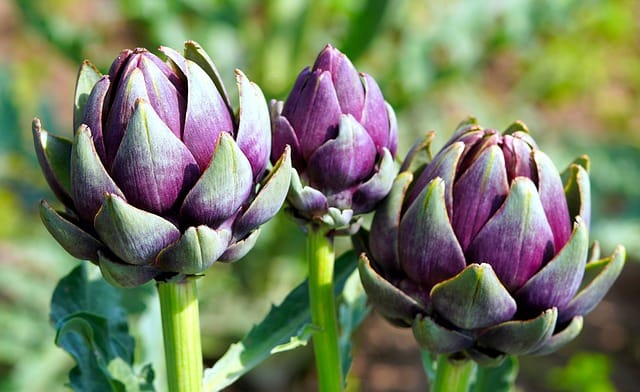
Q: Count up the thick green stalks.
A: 3